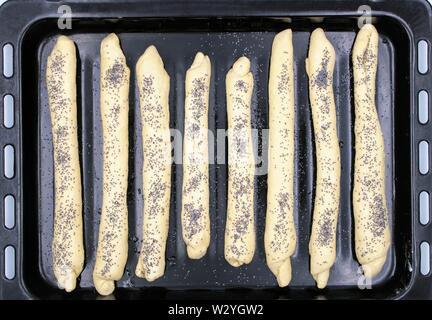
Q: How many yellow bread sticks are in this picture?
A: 8